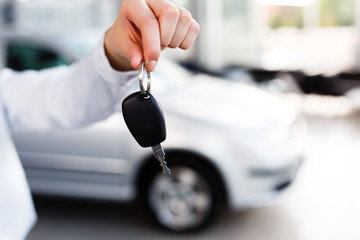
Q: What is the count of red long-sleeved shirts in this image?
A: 0